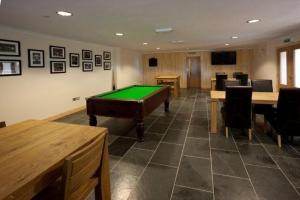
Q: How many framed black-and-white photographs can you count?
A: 11